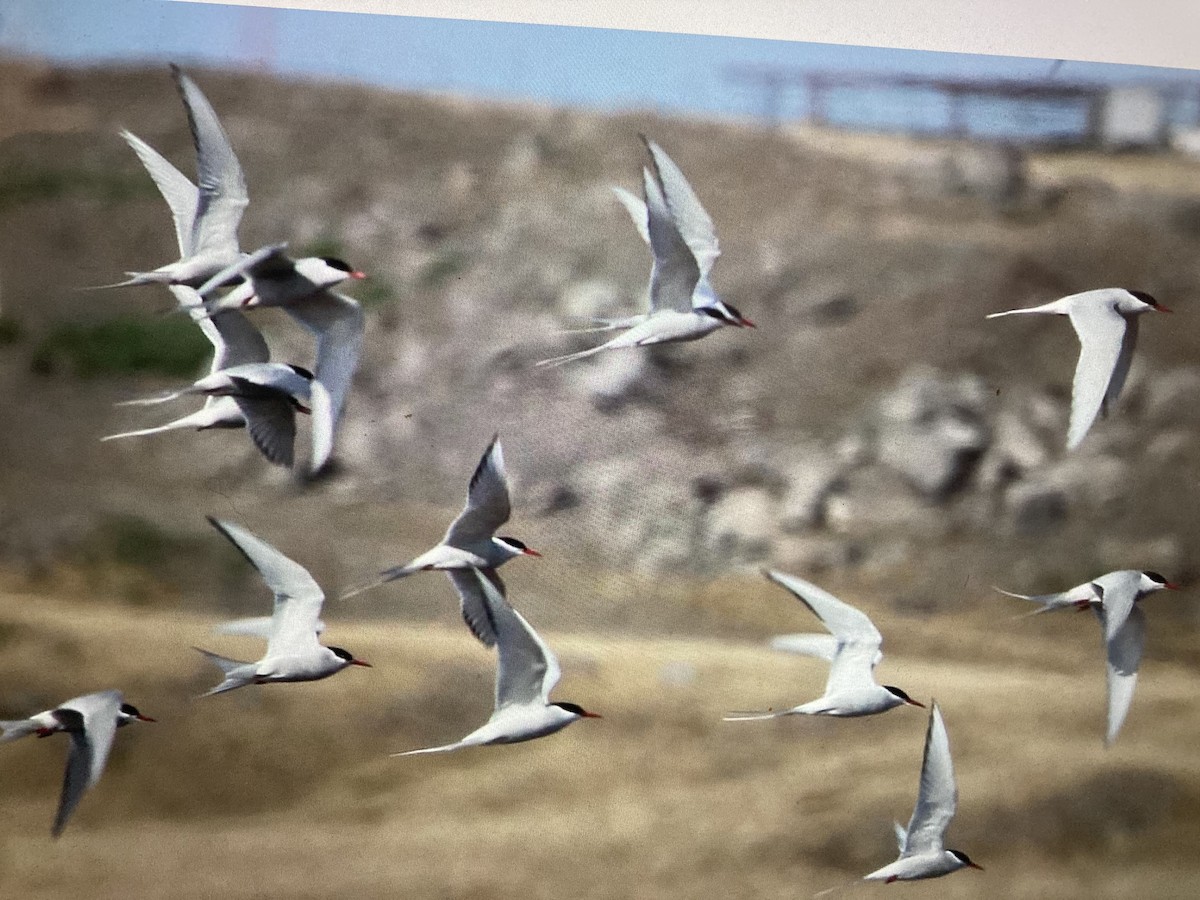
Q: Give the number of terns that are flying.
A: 14